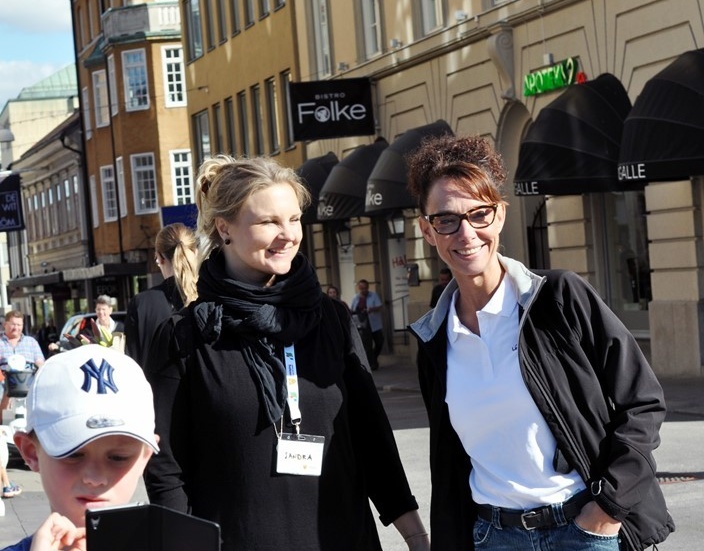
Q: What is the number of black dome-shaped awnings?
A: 5